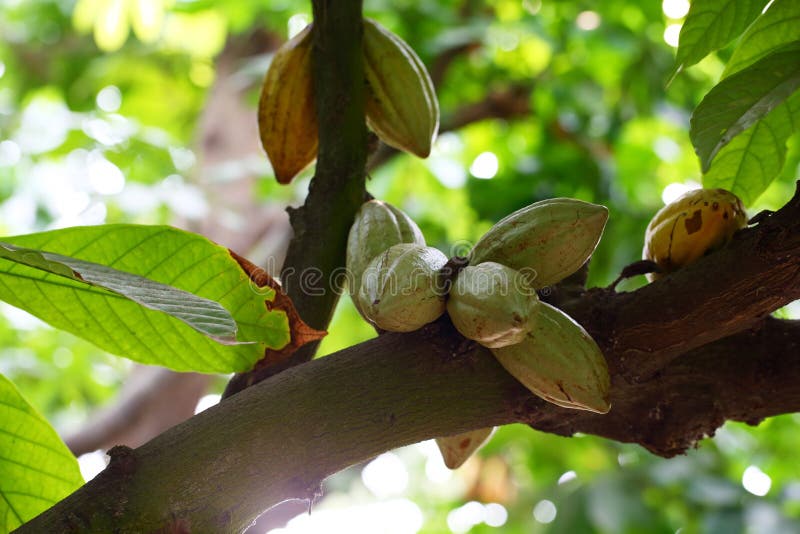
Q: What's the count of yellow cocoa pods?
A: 2